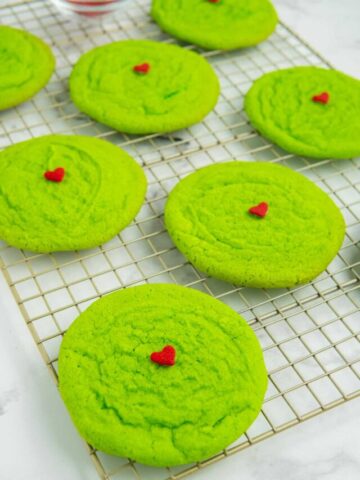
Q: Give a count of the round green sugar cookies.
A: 7